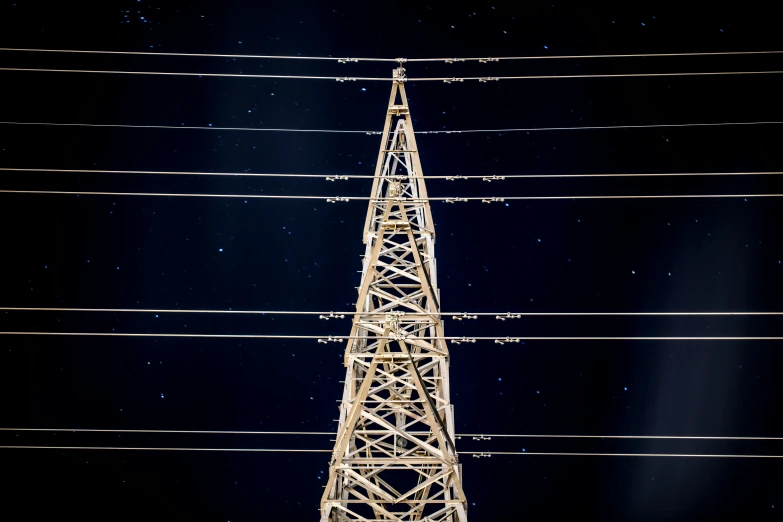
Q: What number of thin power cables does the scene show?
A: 9